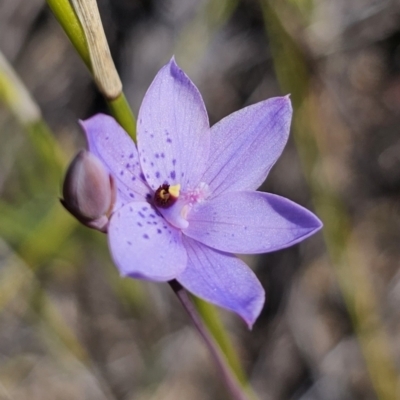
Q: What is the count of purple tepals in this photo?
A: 6